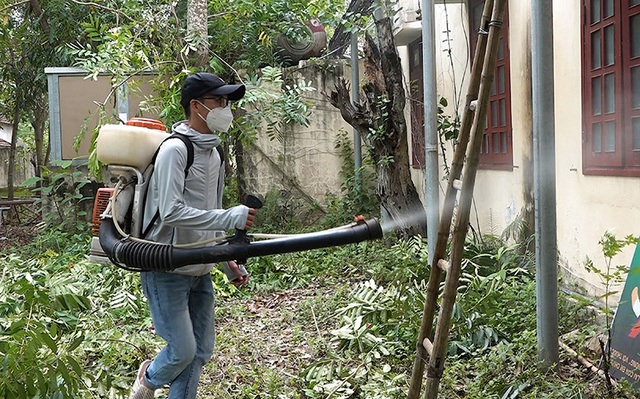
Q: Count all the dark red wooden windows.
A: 3